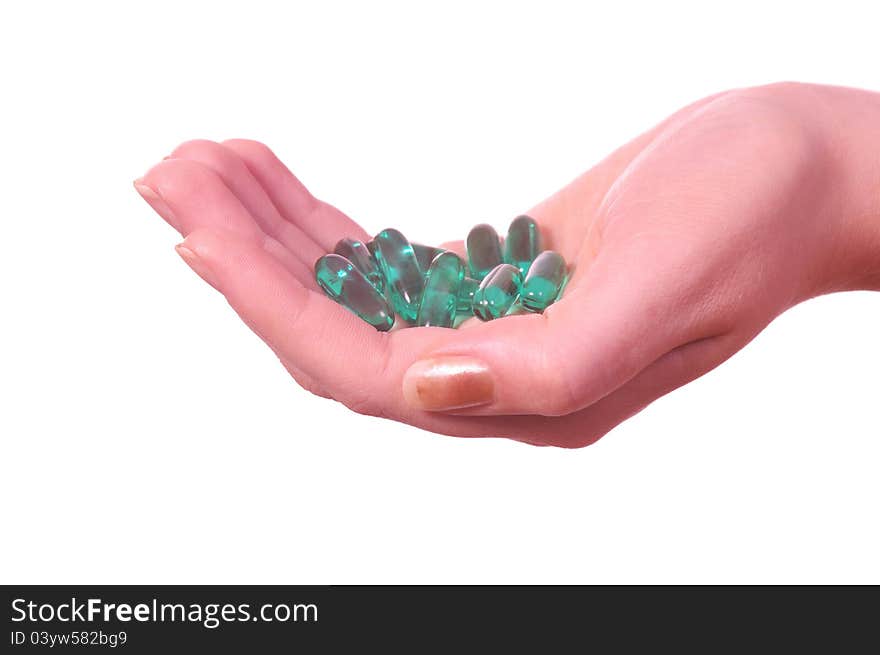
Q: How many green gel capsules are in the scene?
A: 10